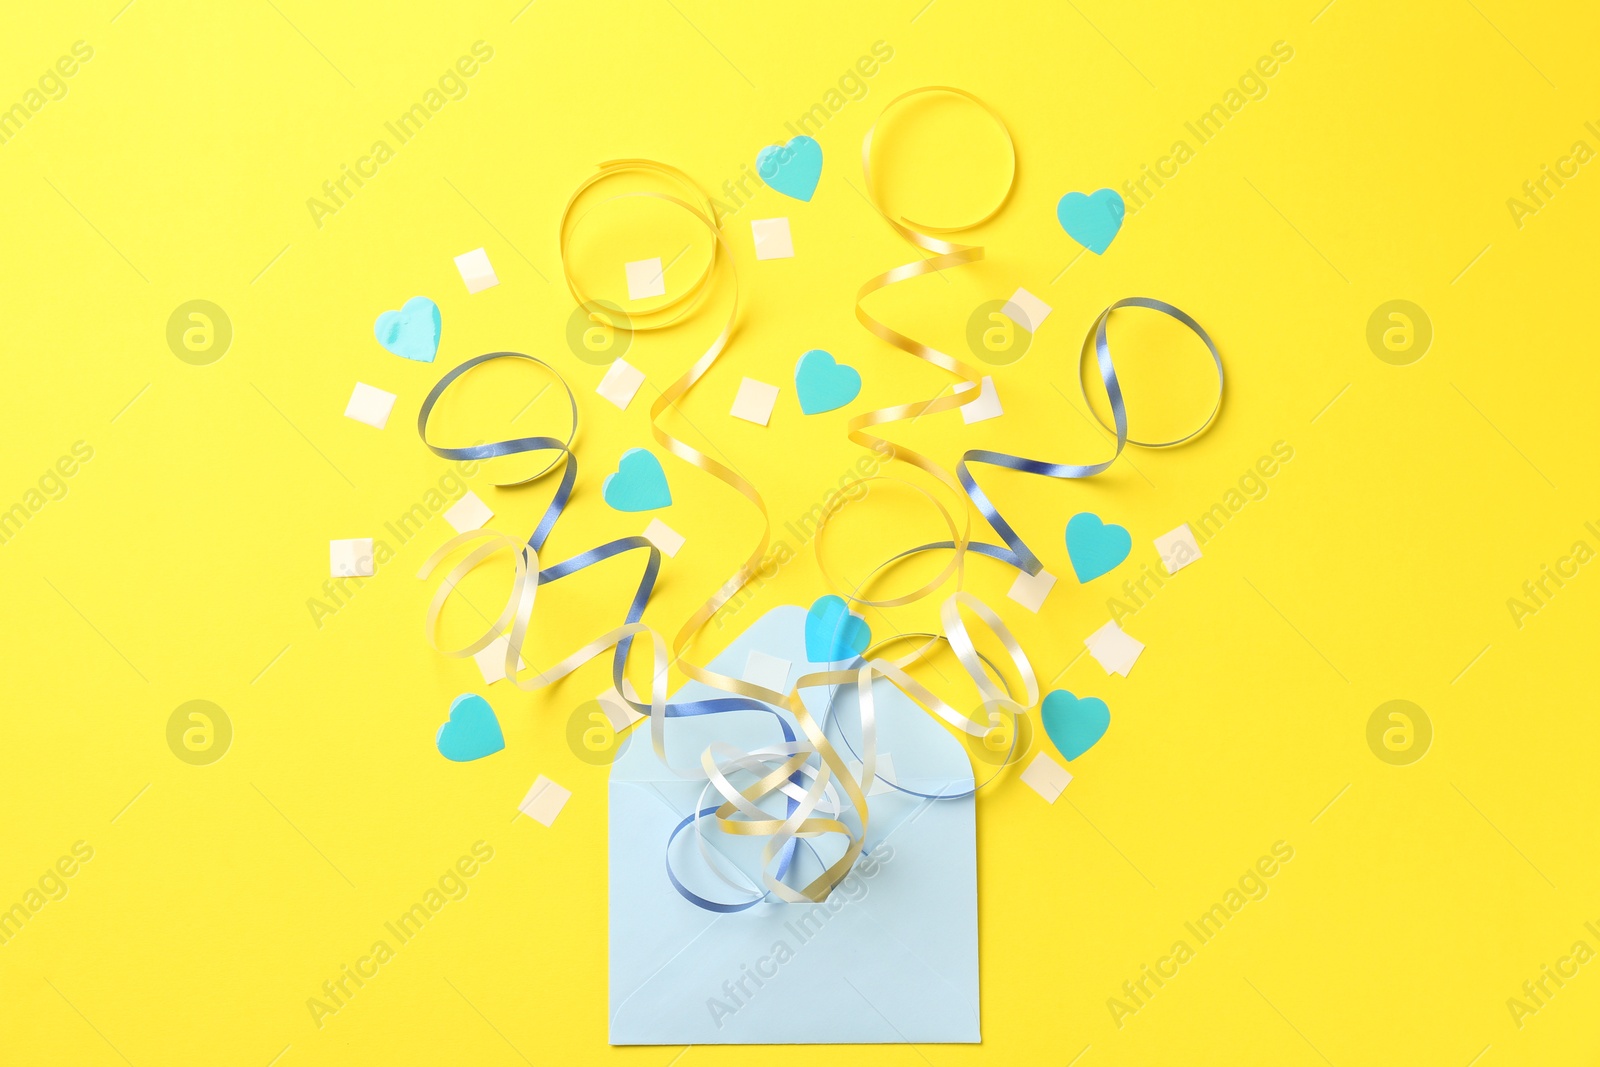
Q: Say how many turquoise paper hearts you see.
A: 9